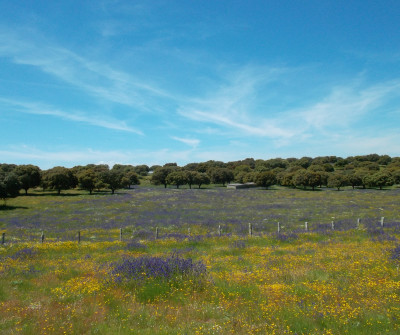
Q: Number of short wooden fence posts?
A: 13